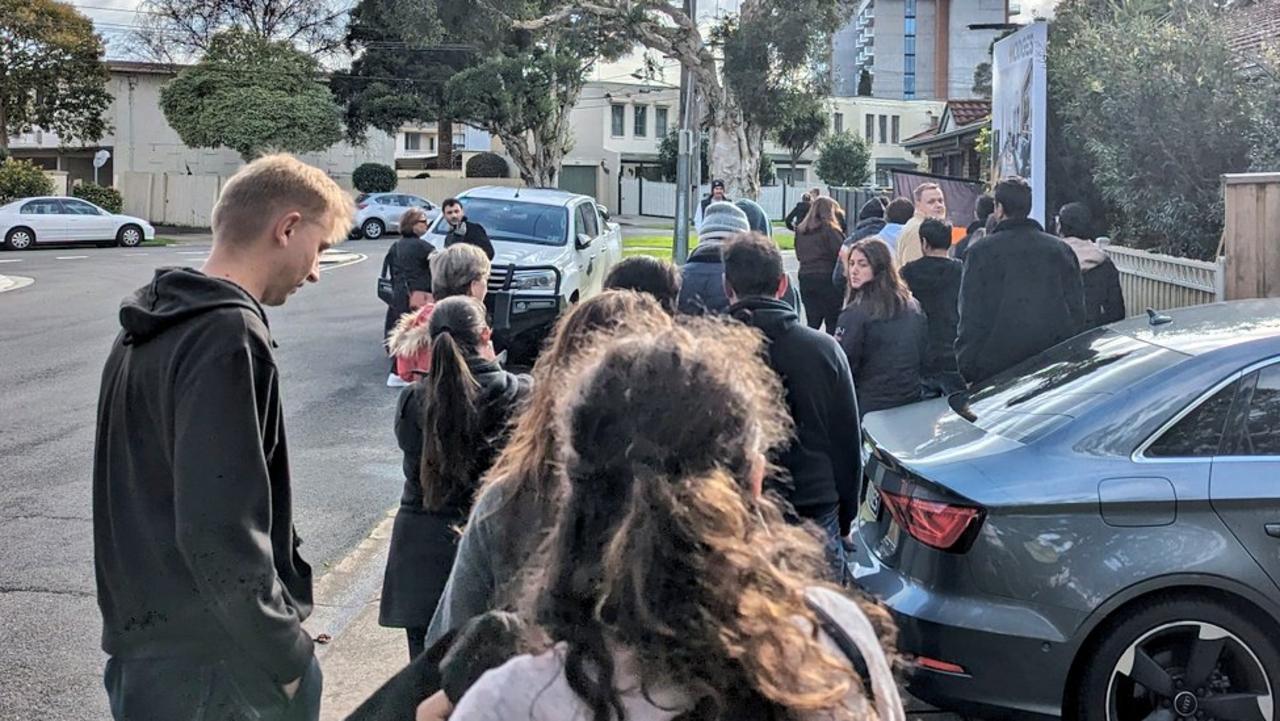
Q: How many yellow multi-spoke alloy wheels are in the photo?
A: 0